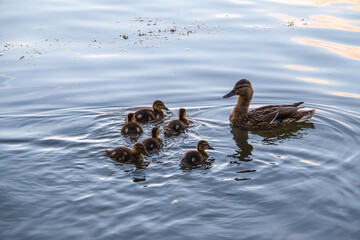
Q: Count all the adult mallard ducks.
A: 1